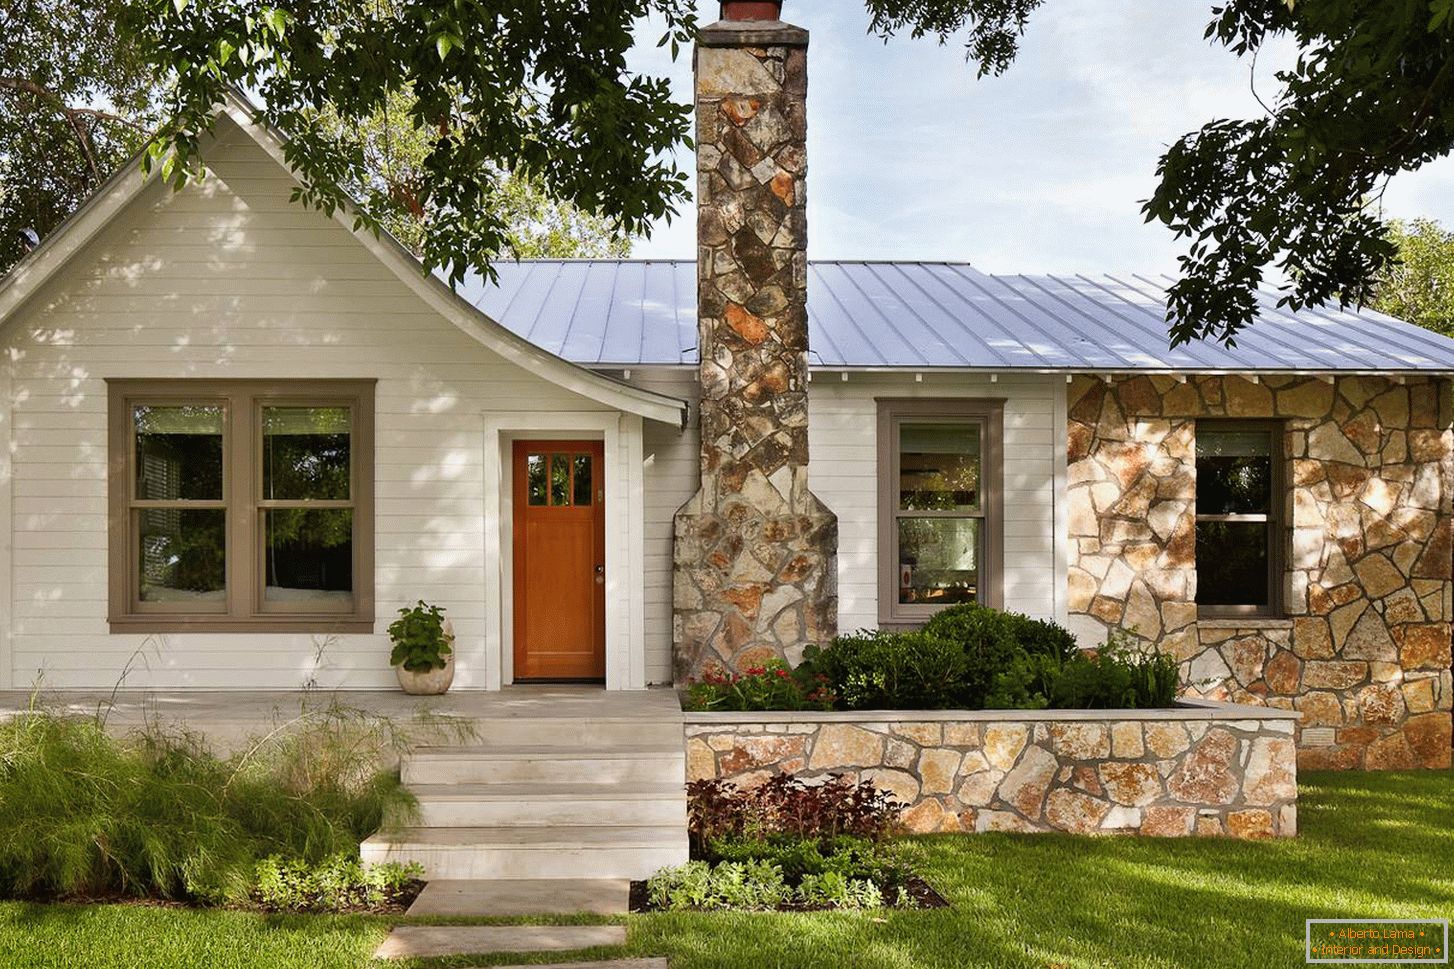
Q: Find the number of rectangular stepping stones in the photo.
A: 3